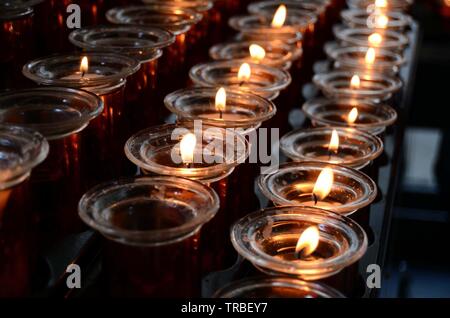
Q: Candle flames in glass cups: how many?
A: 15